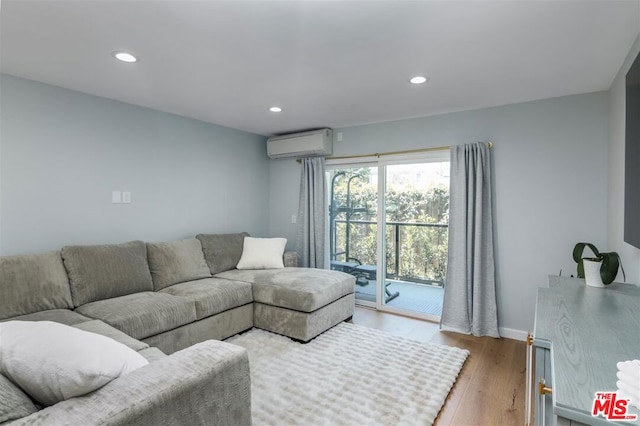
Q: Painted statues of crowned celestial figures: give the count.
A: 0